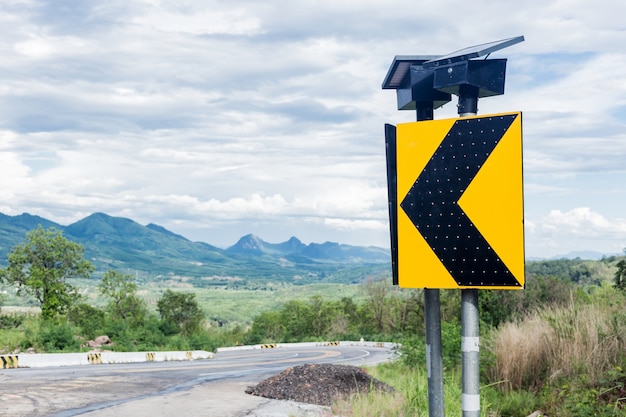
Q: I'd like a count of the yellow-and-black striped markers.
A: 7